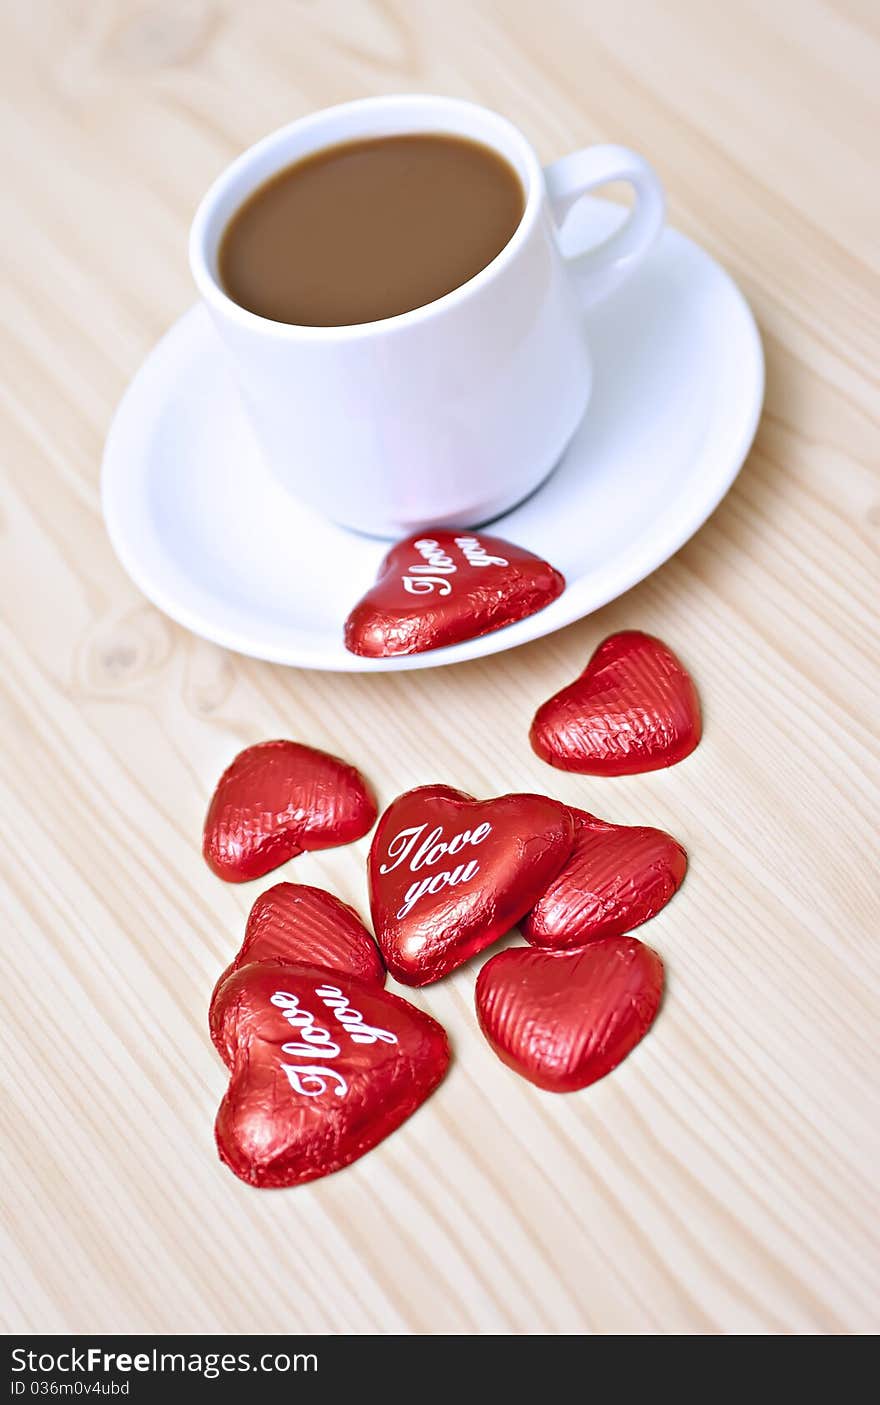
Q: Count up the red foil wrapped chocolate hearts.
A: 8